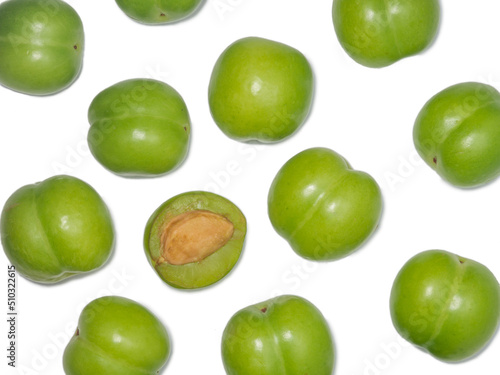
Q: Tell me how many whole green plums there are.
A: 11